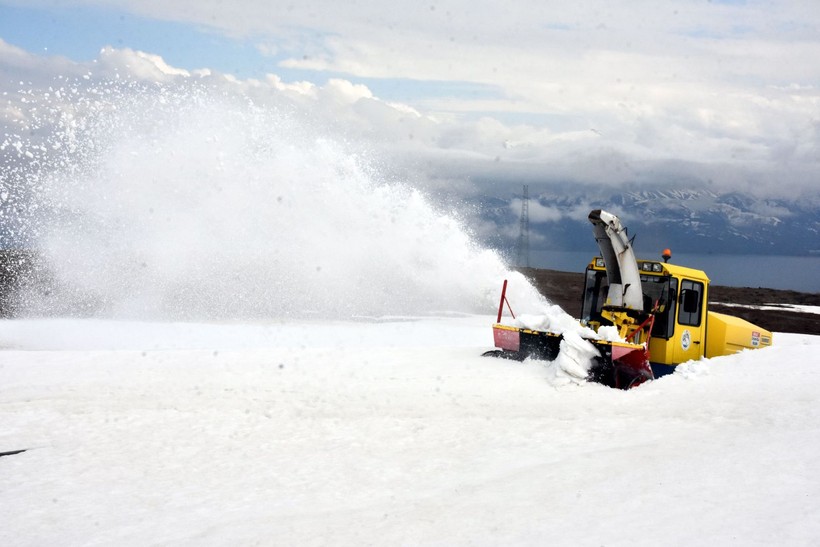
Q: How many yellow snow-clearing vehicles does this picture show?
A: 1